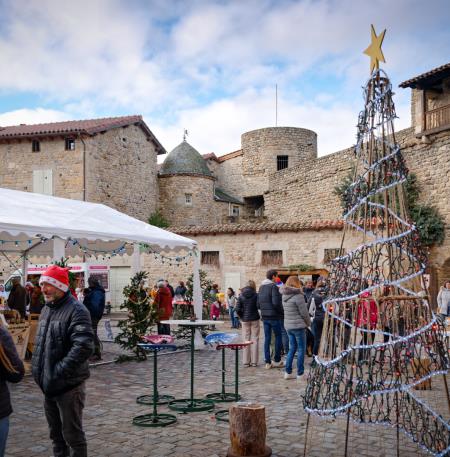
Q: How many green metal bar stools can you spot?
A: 4